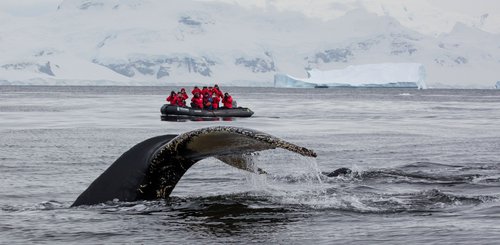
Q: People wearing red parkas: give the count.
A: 11